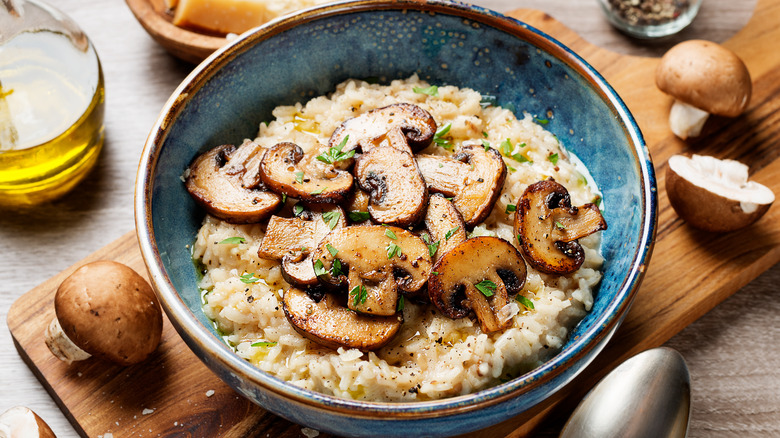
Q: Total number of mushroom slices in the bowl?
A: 11